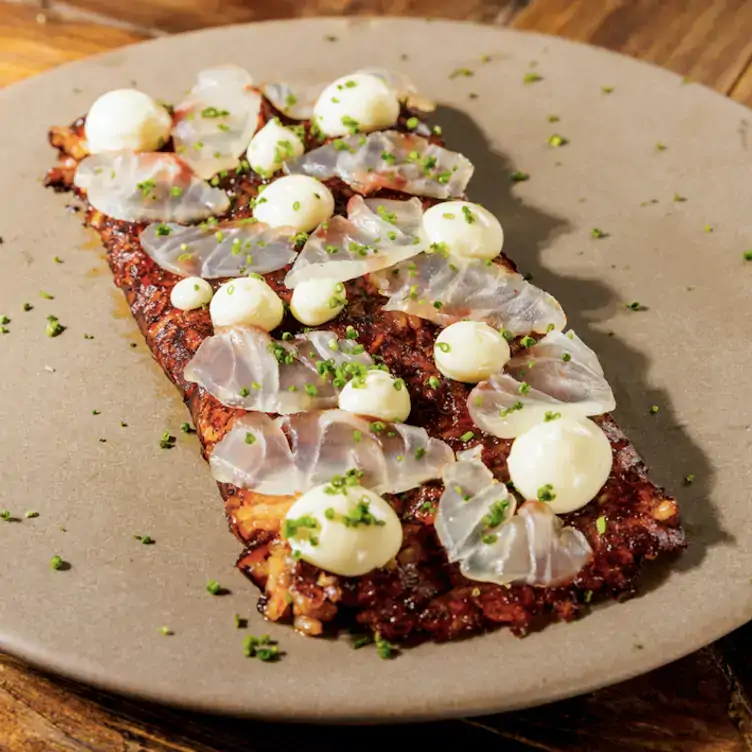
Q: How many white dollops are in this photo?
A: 12